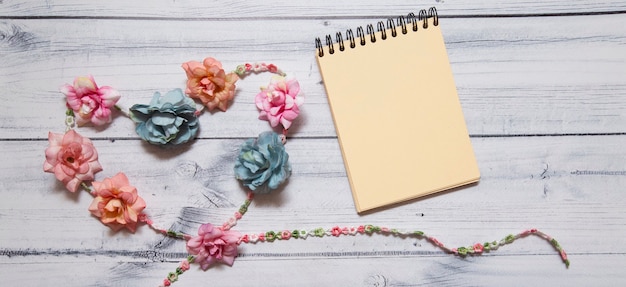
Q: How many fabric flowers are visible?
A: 8